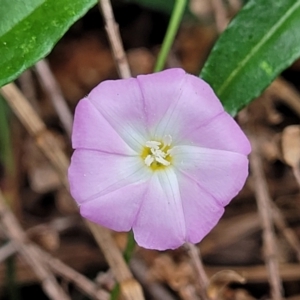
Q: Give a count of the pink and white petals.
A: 5